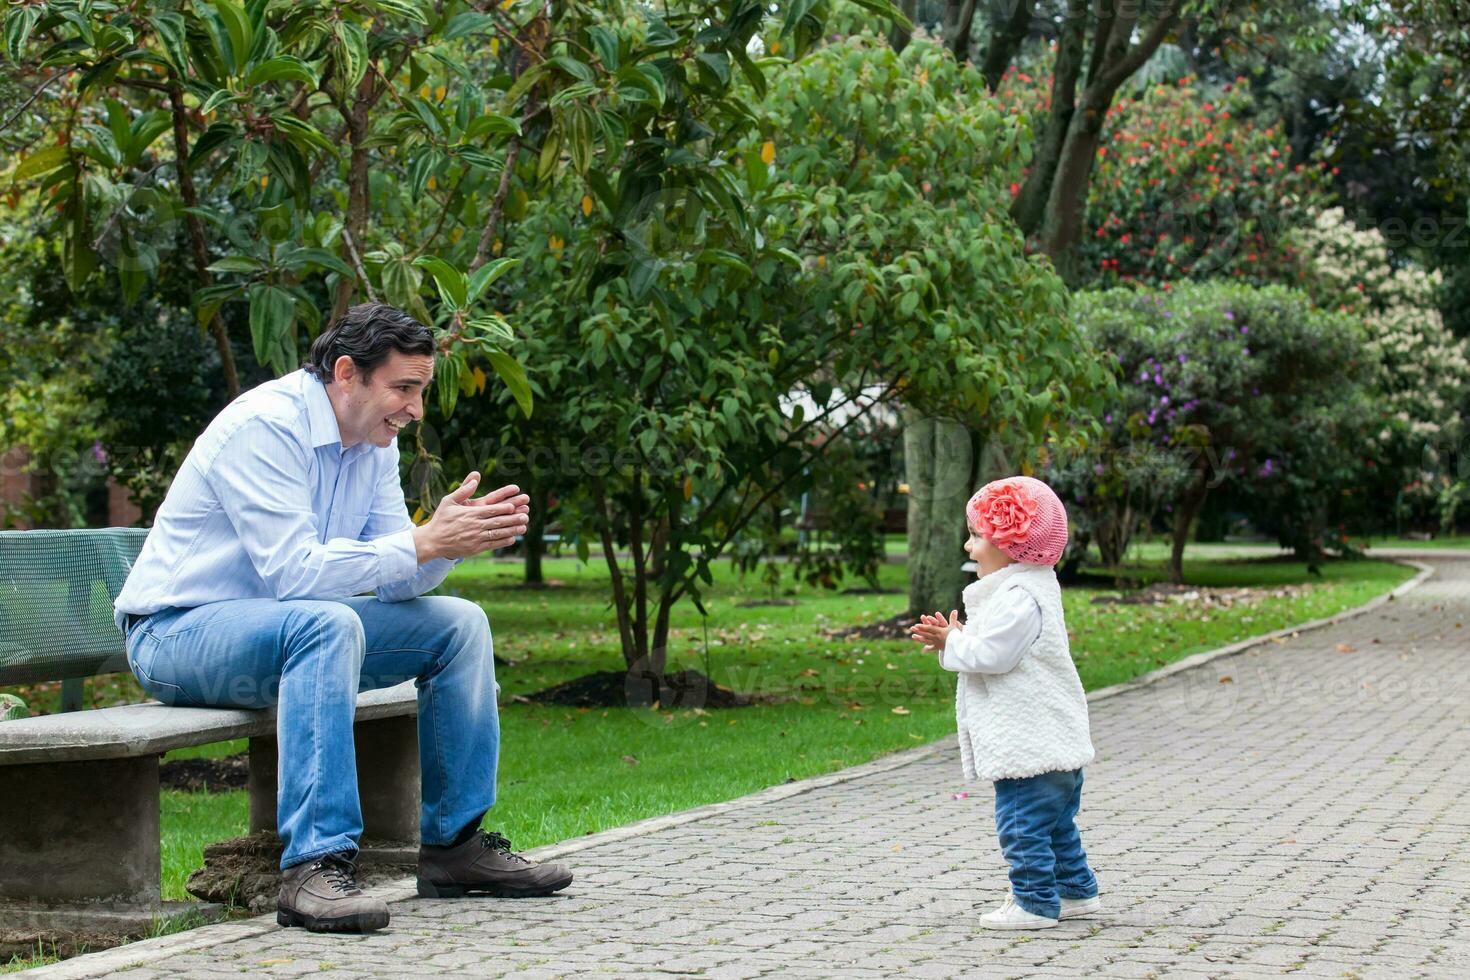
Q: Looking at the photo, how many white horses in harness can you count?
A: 0